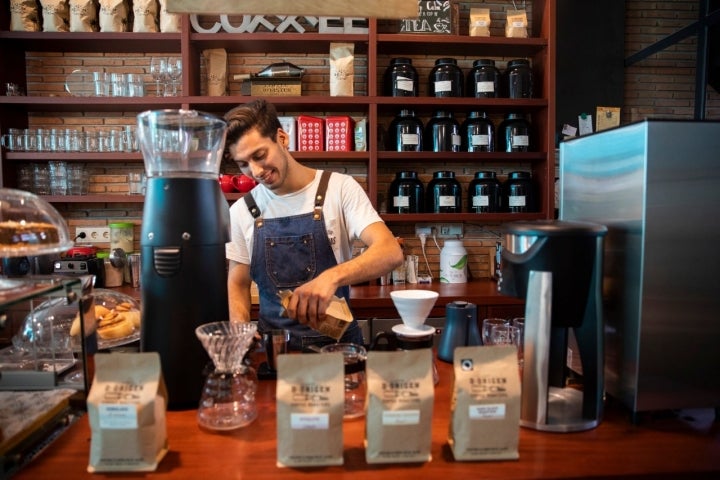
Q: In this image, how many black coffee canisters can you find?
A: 12